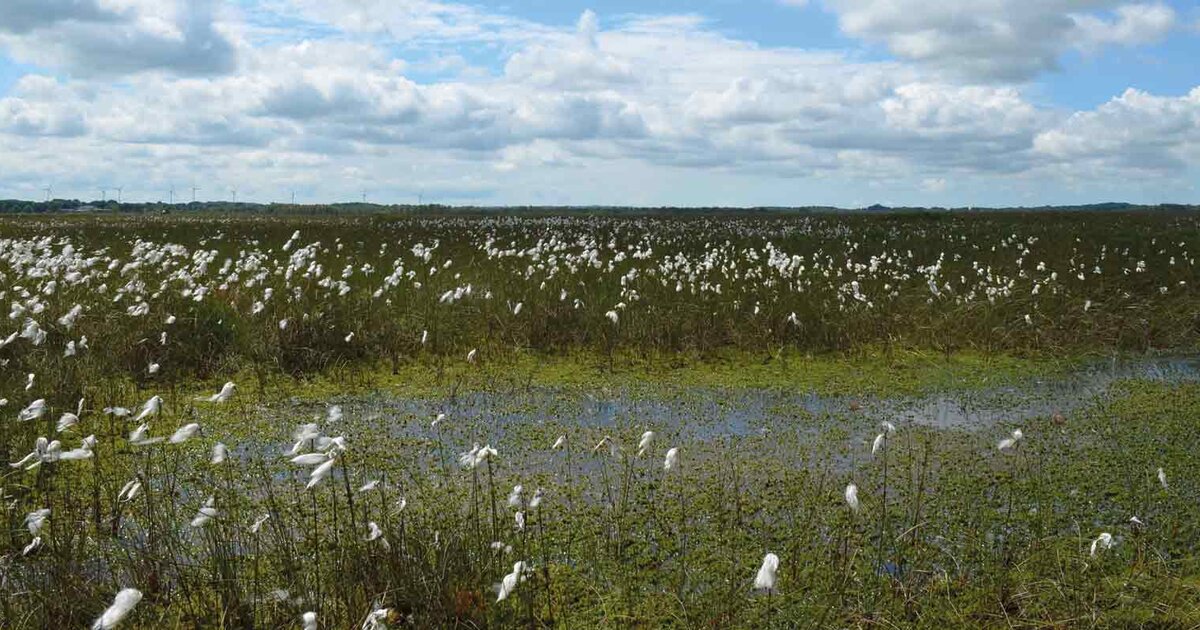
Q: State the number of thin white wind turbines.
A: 9